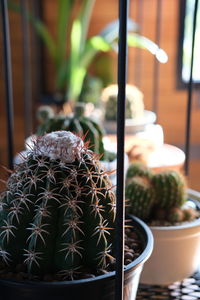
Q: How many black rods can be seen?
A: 3